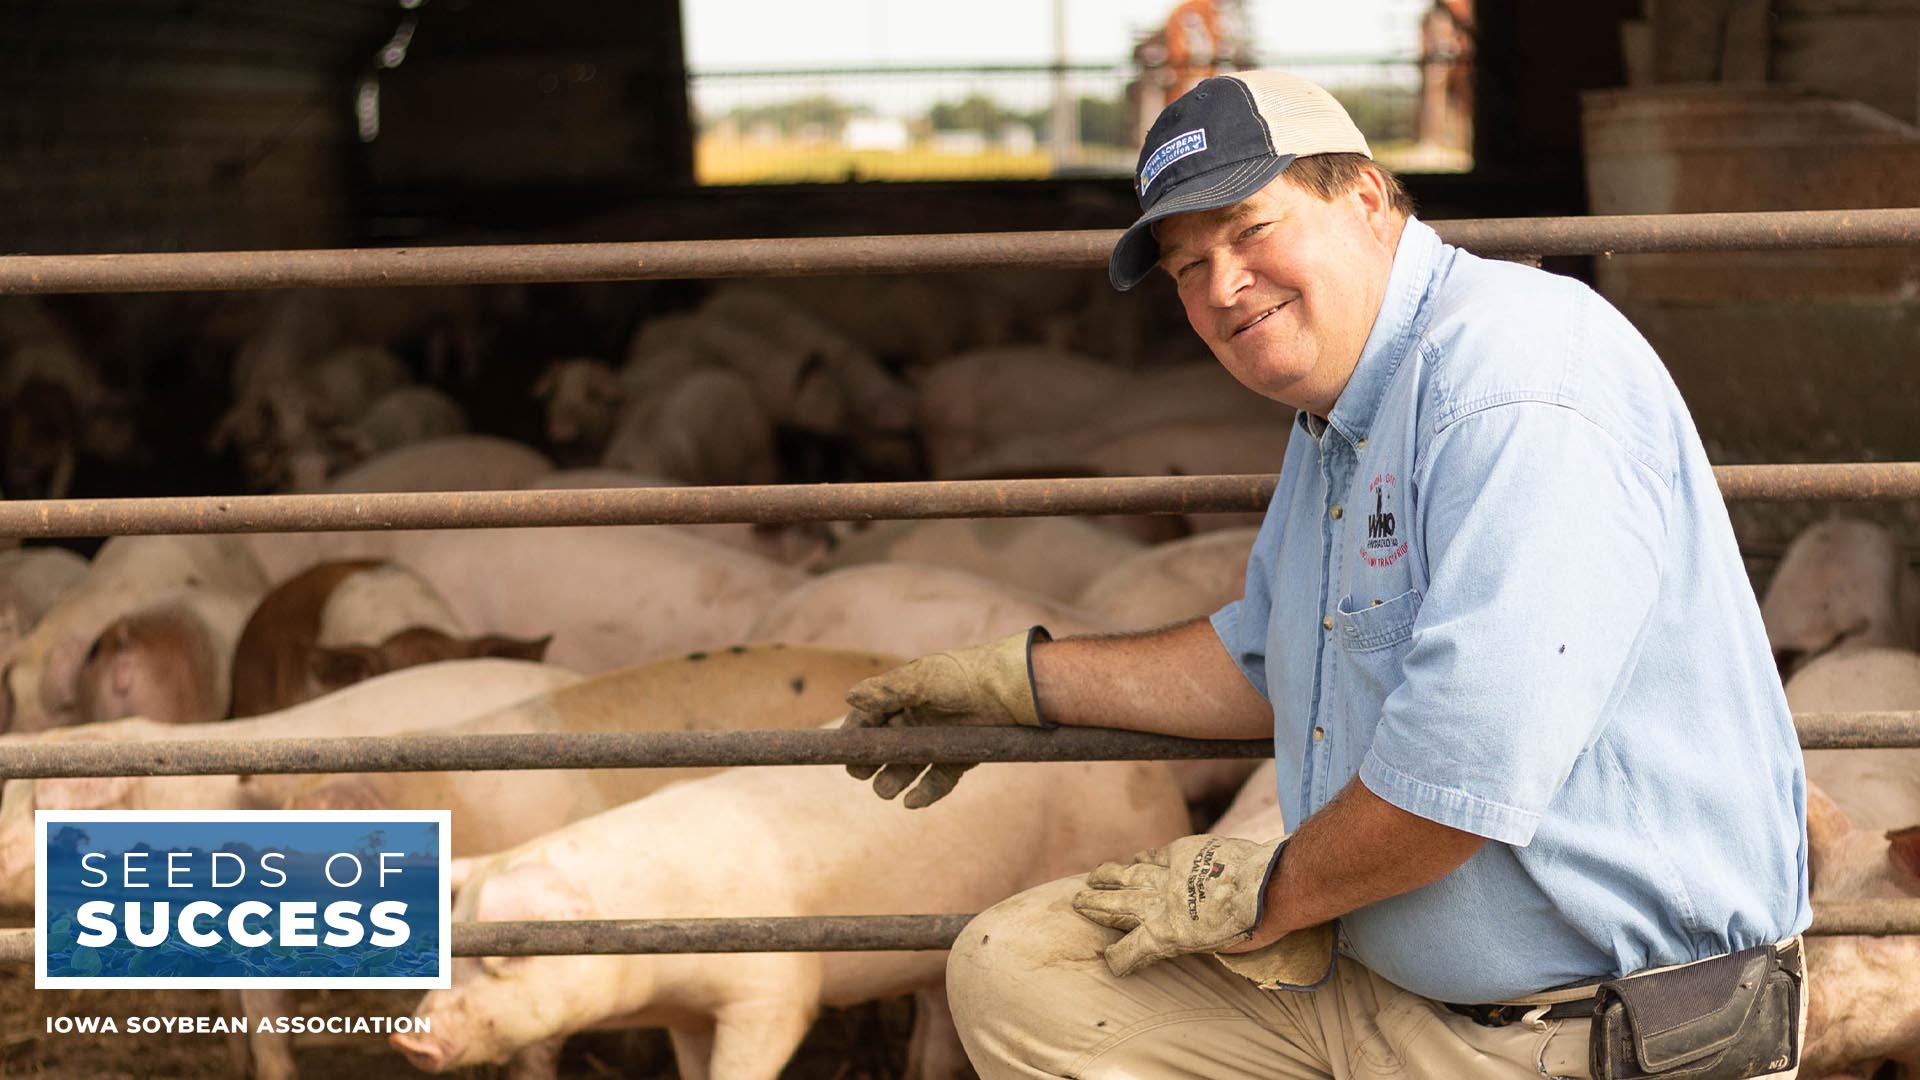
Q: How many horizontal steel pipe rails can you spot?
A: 4